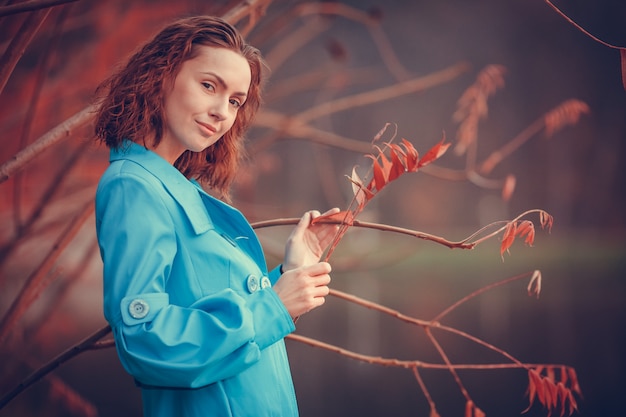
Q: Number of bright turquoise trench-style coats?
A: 1